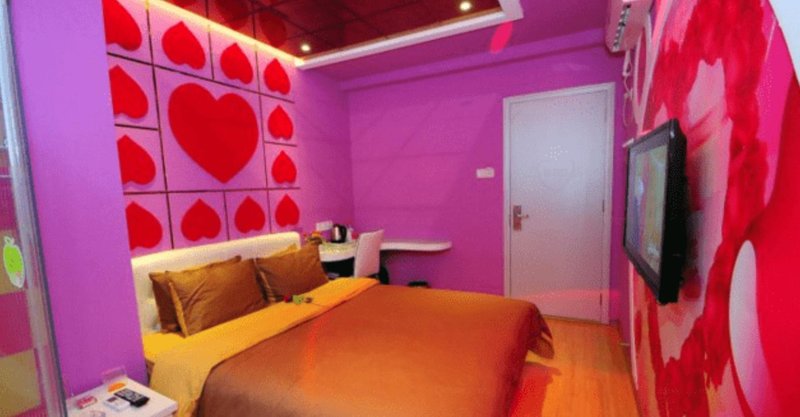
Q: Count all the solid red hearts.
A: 13